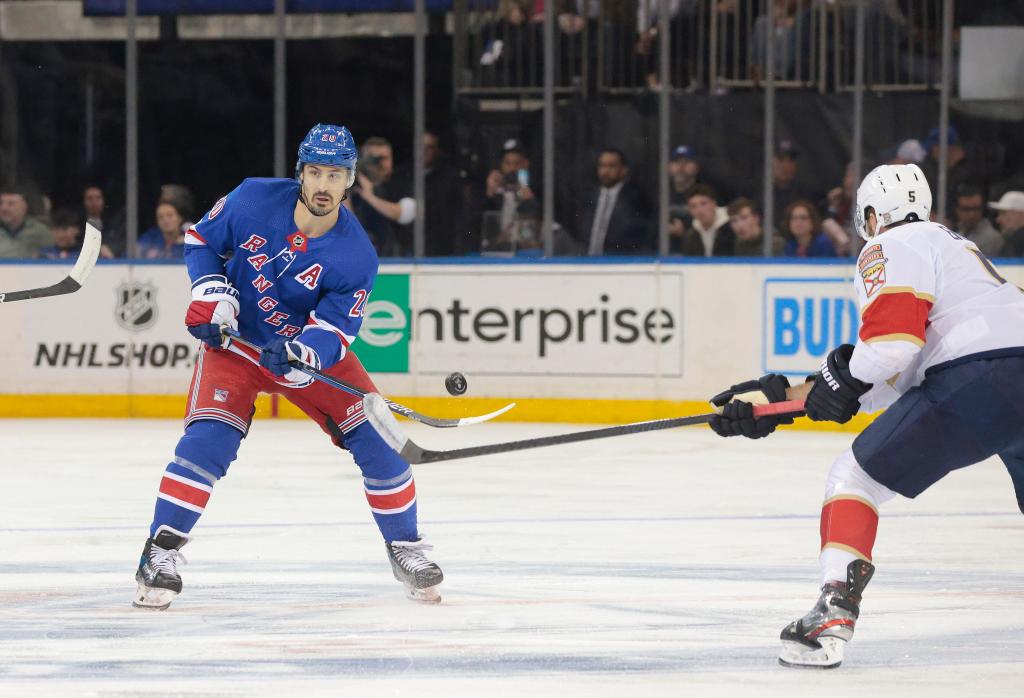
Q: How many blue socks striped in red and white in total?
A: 2